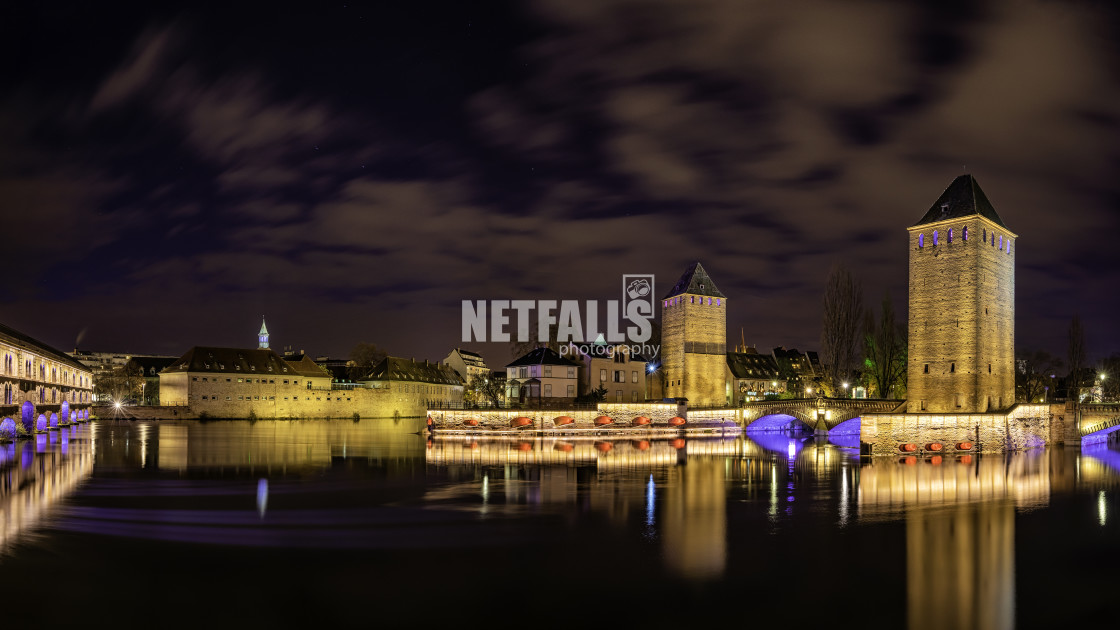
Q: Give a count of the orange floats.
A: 9